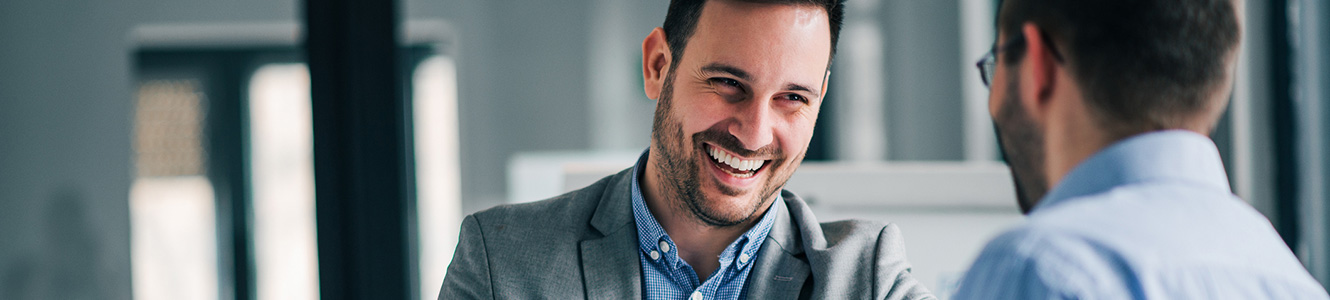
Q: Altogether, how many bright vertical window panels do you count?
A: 3